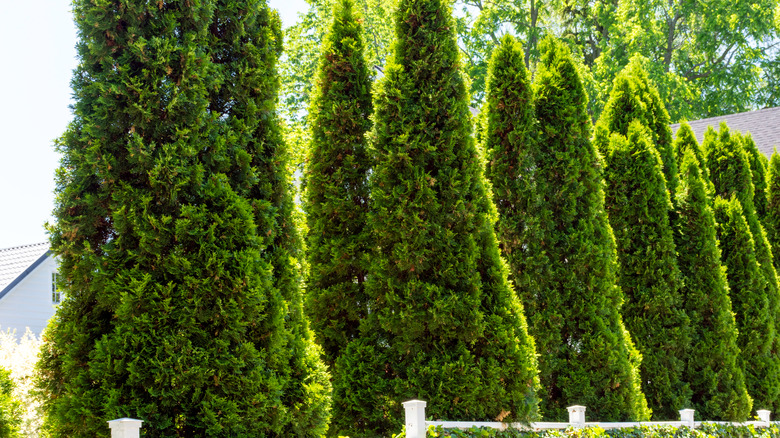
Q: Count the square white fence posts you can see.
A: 5